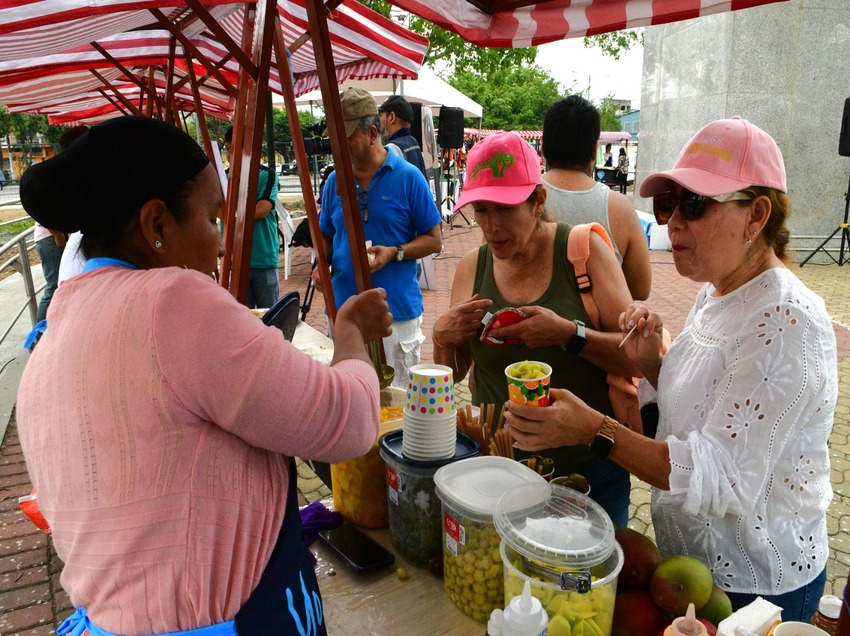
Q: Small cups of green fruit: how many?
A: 3